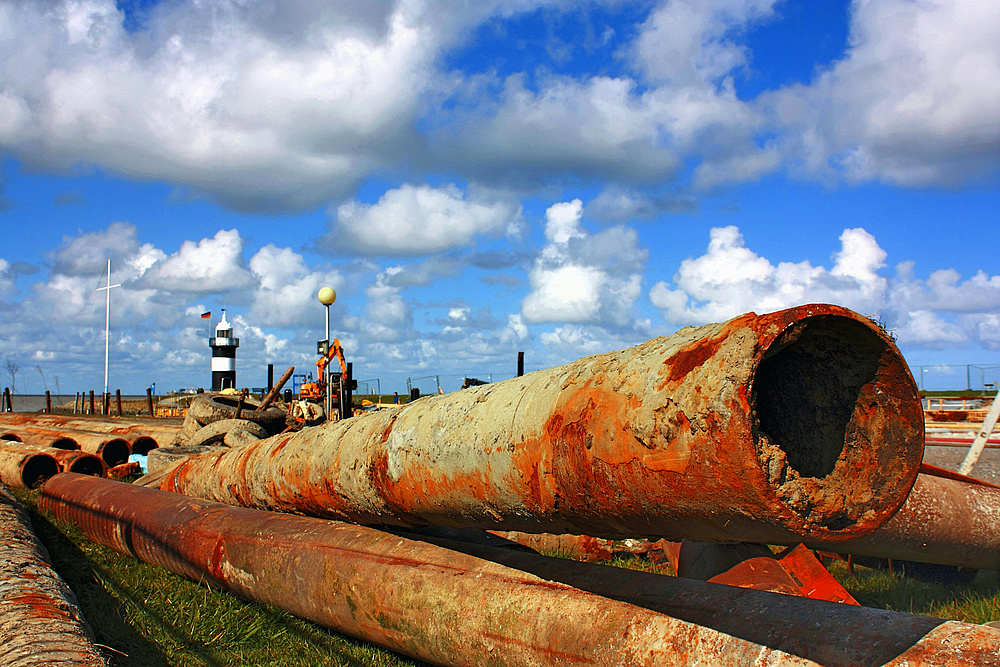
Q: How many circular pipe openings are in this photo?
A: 7